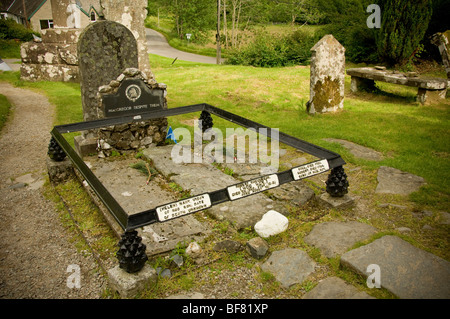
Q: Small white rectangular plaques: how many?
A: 3